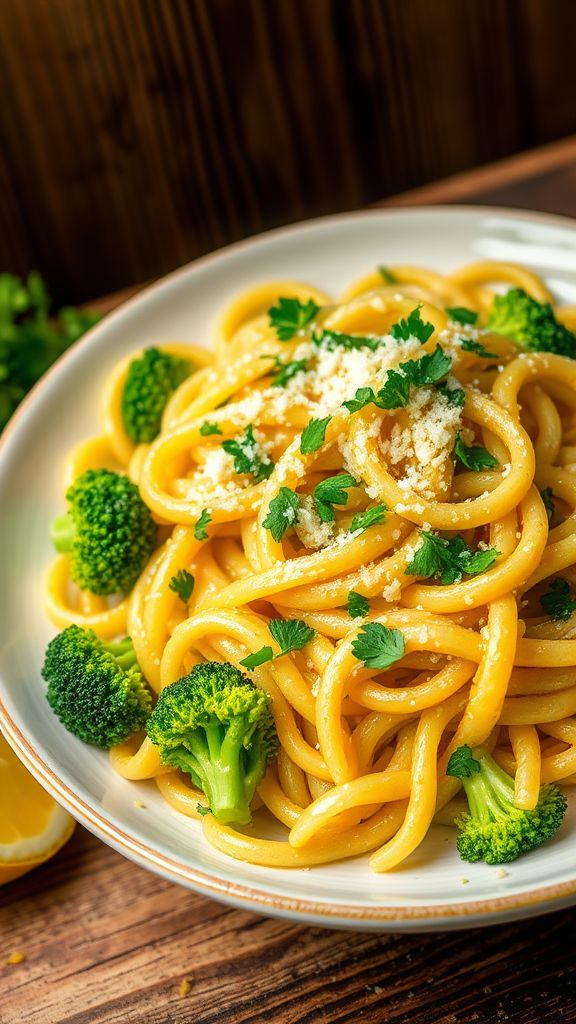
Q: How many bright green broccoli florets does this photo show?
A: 6